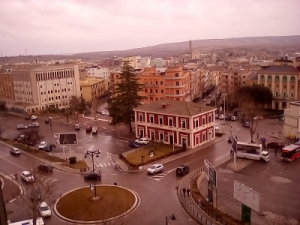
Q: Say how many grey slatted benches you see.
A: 0